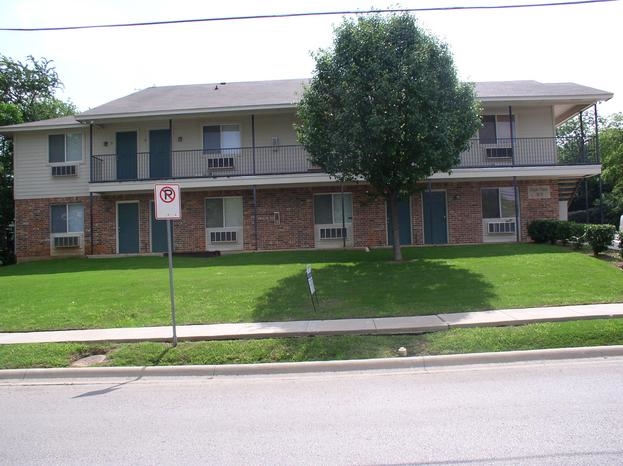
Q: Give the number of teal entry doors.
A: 6